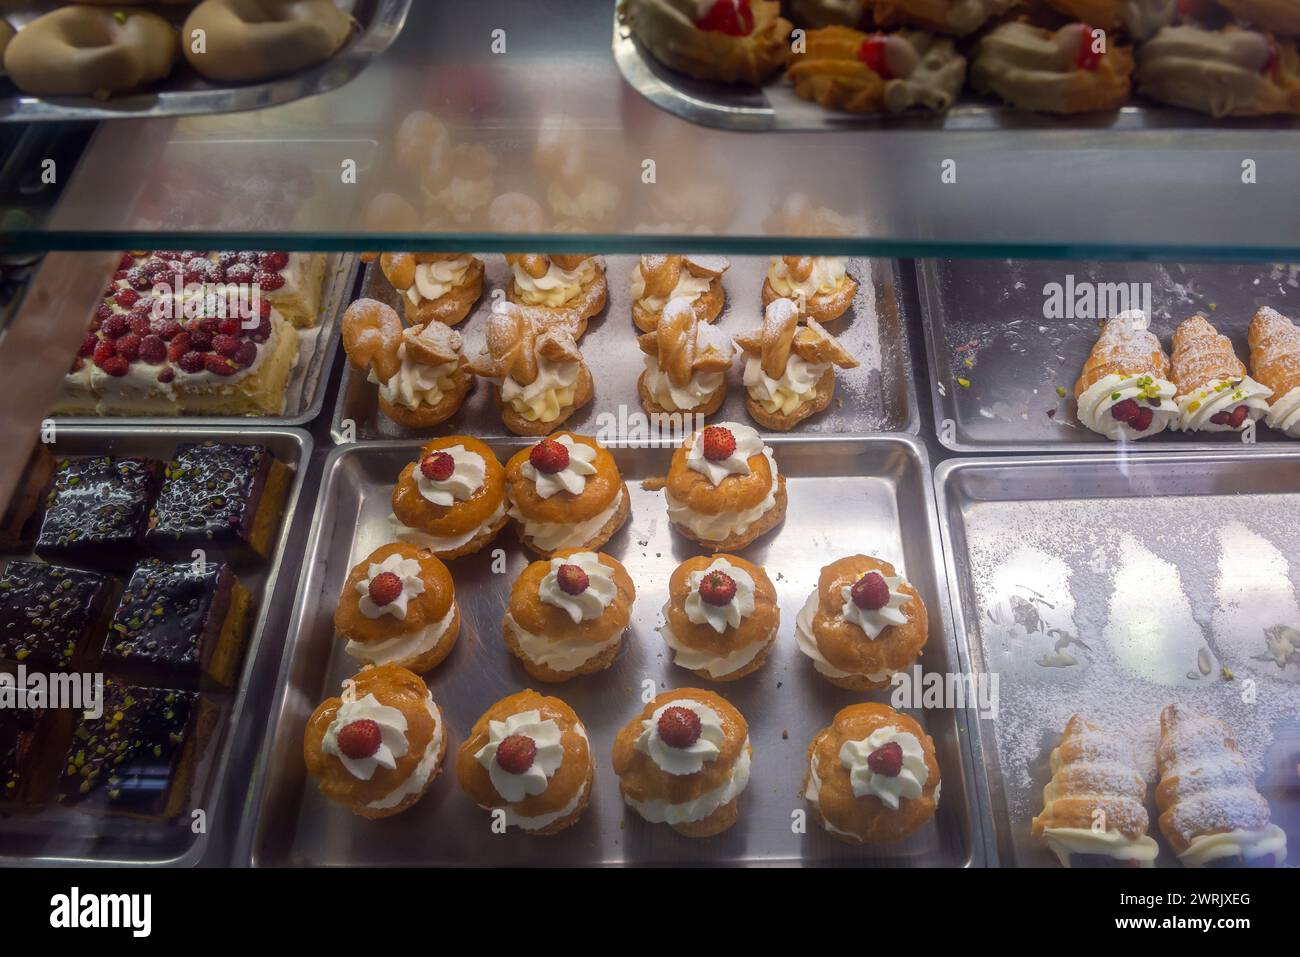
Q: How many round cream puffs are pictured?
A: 11